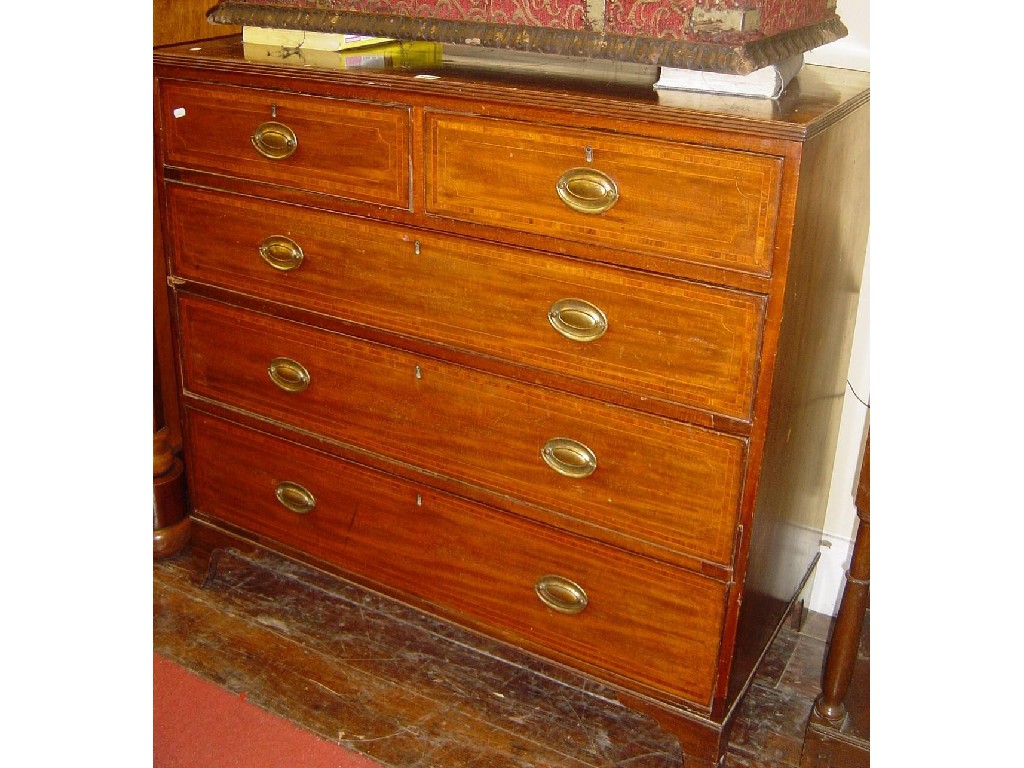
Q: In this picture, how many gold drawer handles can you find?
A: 8